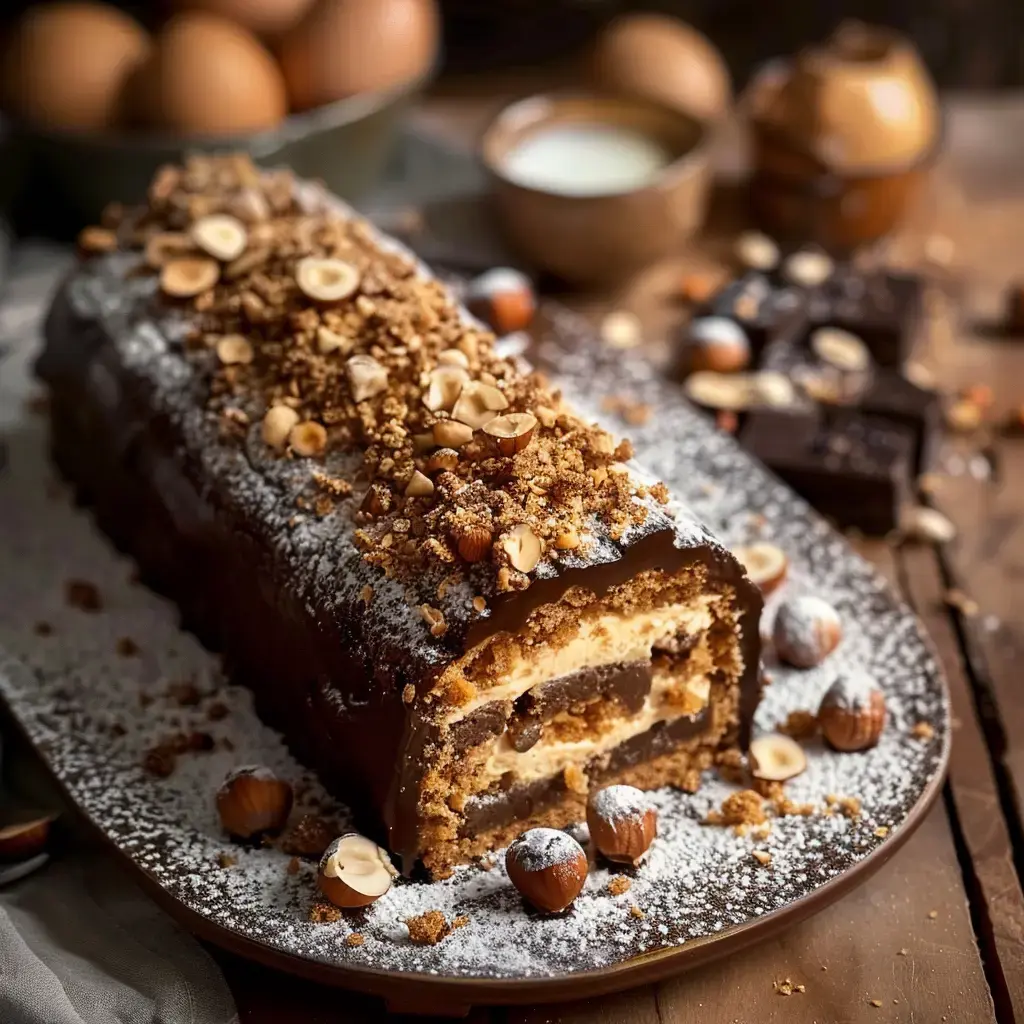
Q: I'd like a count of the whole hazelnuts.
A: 7